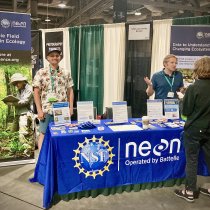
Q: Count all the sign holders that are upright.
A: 5